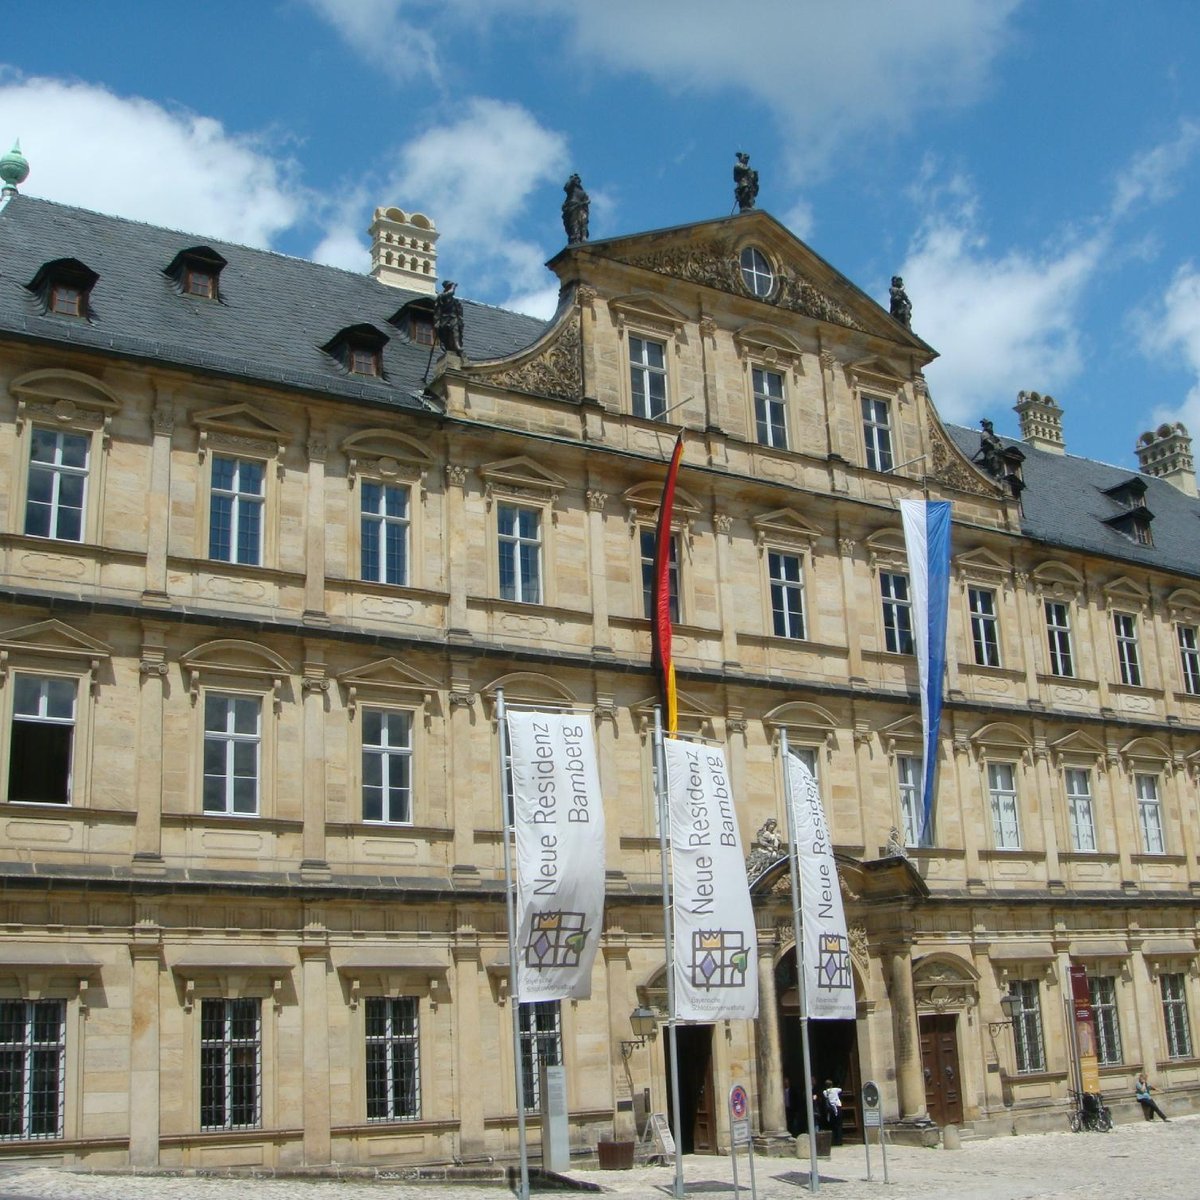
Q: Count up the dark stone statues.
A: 5